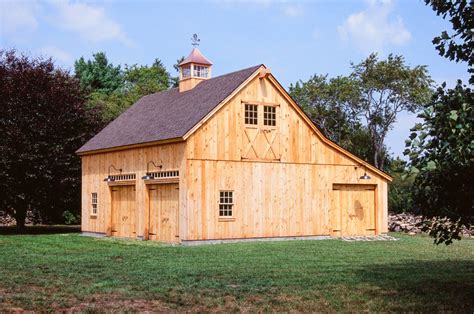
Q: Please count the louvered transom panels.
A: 2